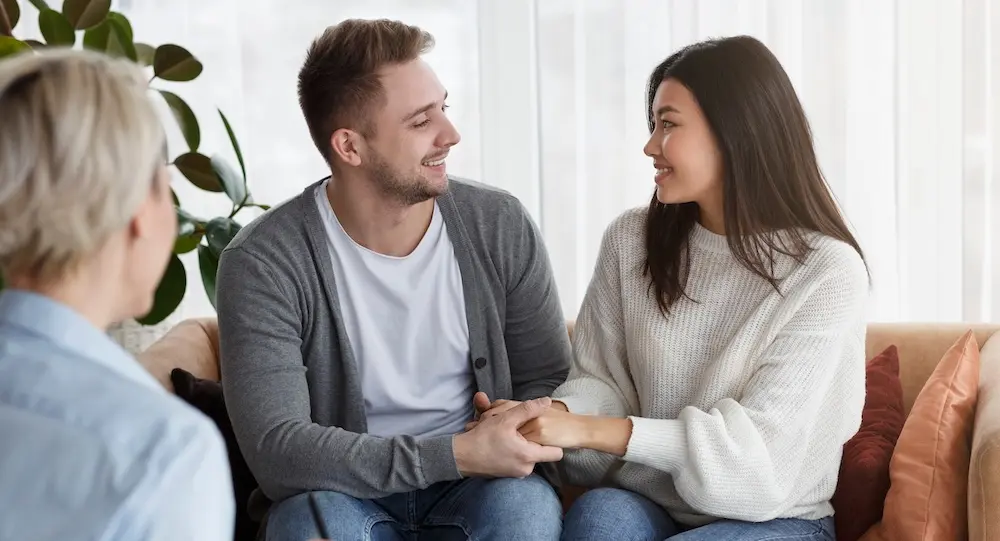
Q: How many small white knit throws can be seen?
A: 0